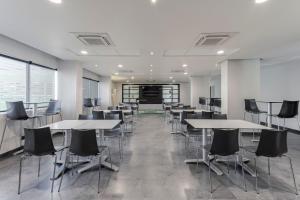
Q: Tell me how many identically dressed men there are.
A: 0